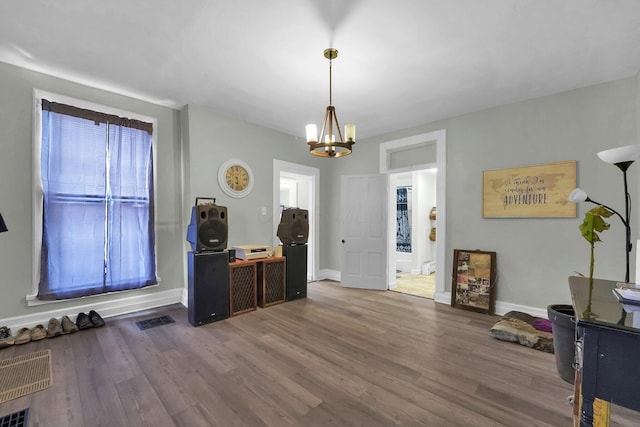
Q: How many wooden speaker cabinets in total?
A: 2